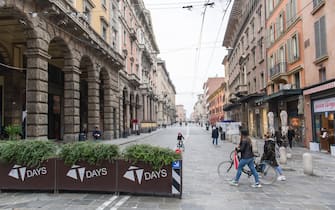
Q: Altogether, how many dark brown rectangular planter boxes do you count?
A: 3